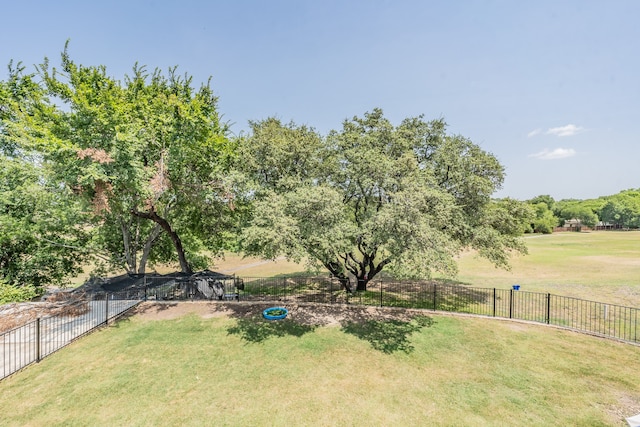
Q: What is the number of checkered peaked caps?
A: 0